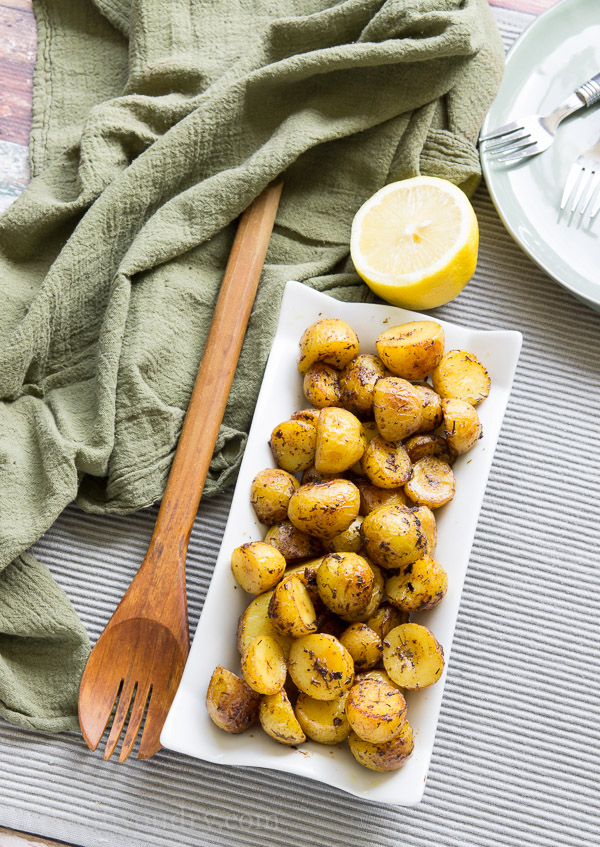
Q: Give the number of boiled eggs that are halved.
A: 0